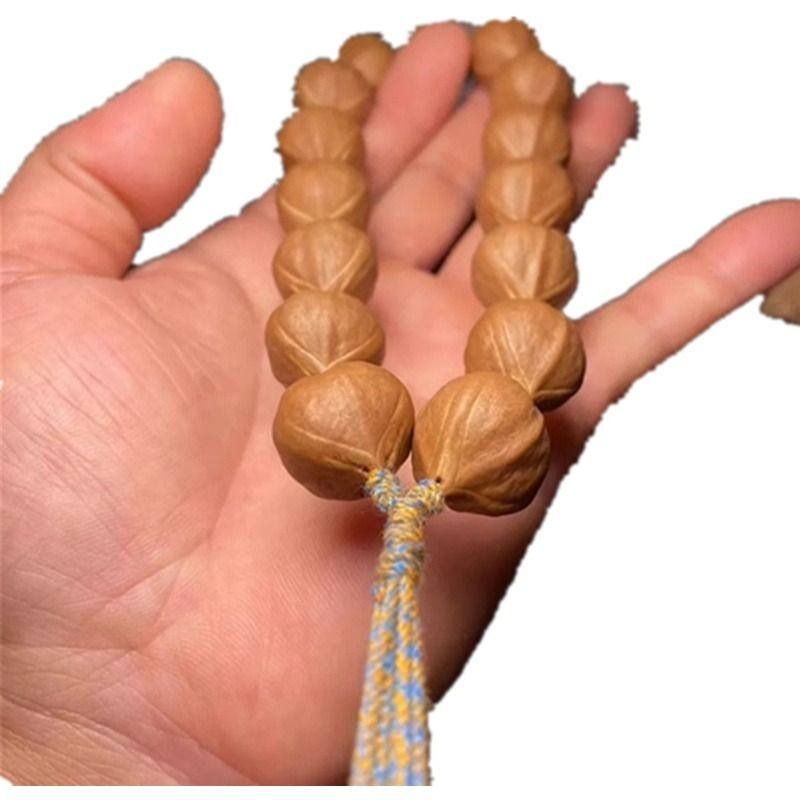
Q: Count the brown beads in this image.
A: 14